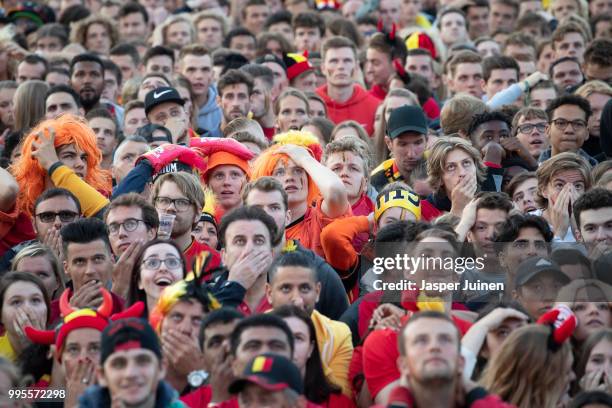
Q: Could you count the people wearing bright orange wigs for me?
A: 2